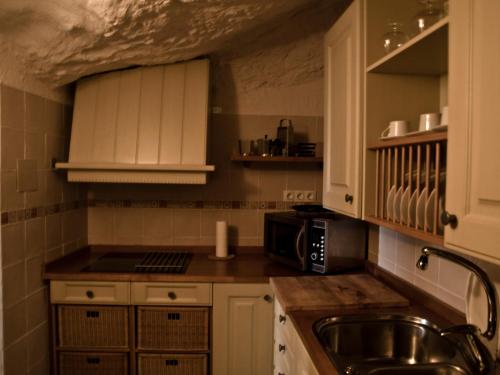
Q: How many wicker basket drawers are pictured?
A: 4